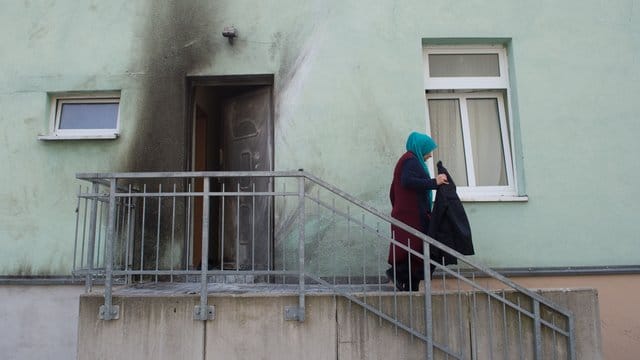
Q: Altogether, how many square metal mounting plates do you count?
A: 3